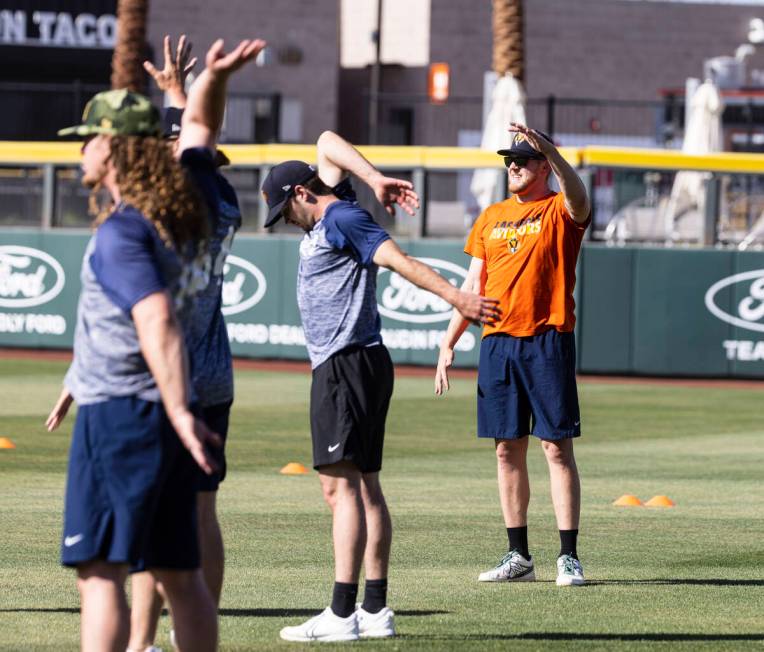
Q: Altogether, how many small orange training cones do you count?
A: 4